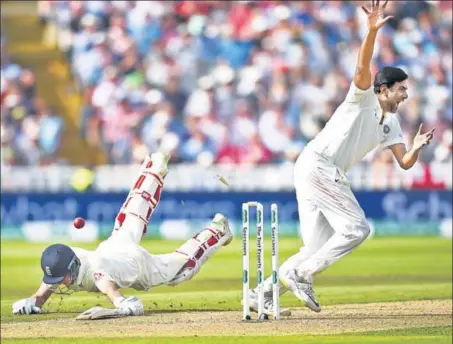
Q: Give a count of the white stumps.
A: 3